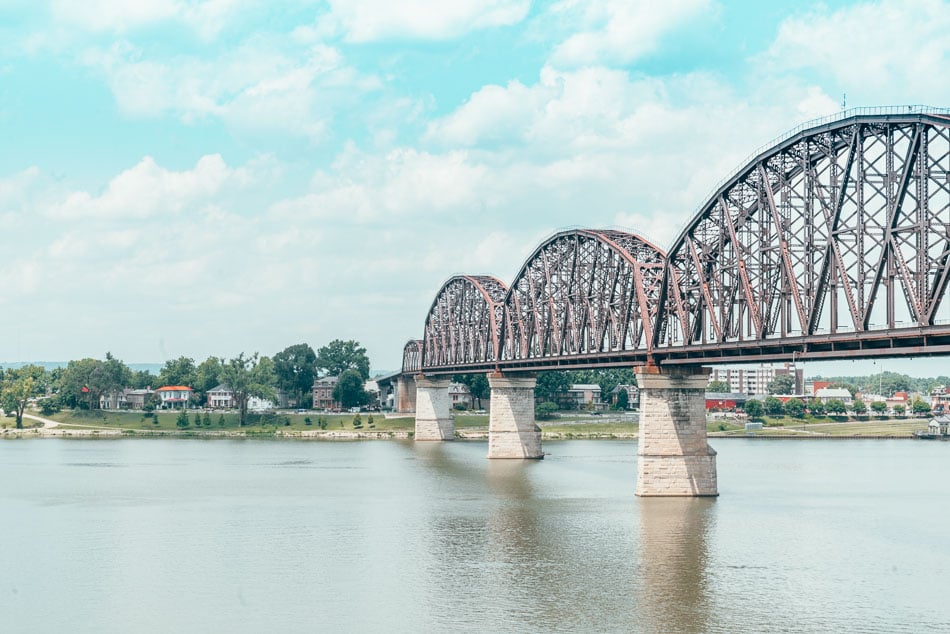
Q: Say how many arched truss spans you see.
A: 4